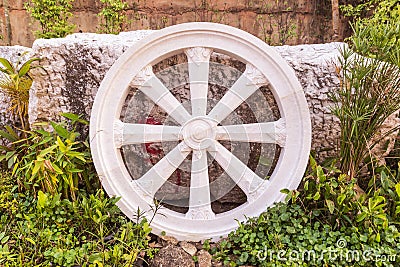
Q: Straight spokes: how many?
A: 8